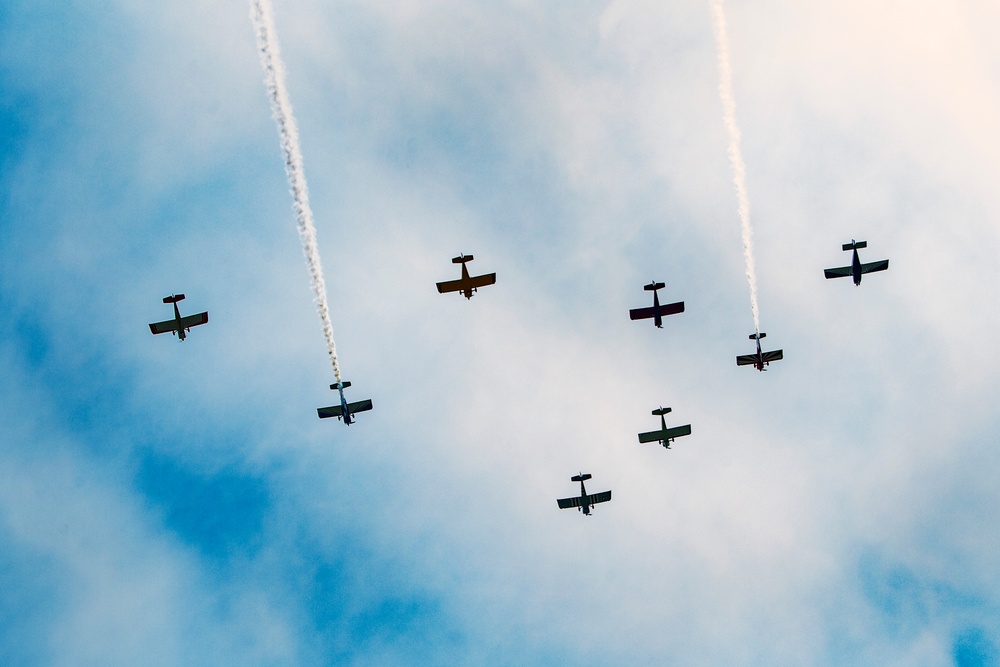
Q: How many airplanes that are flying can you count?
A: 8